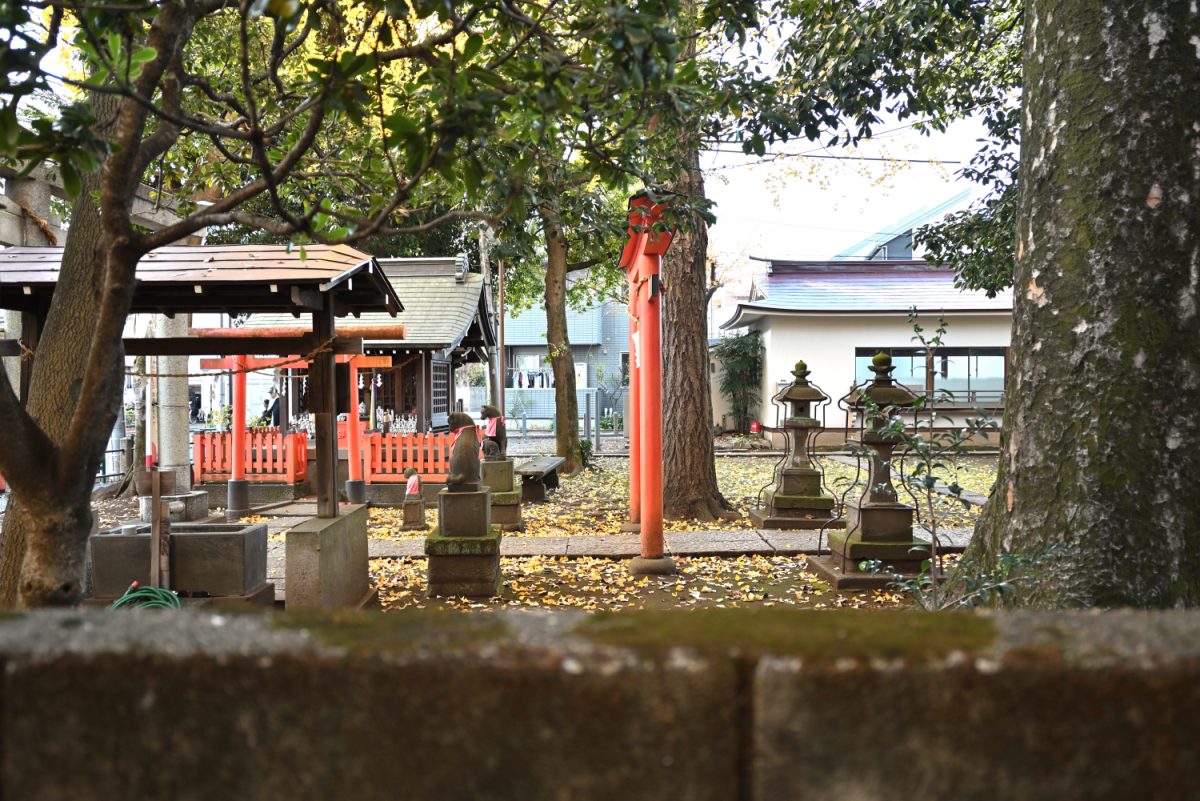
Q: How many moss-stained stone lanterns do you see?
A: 2